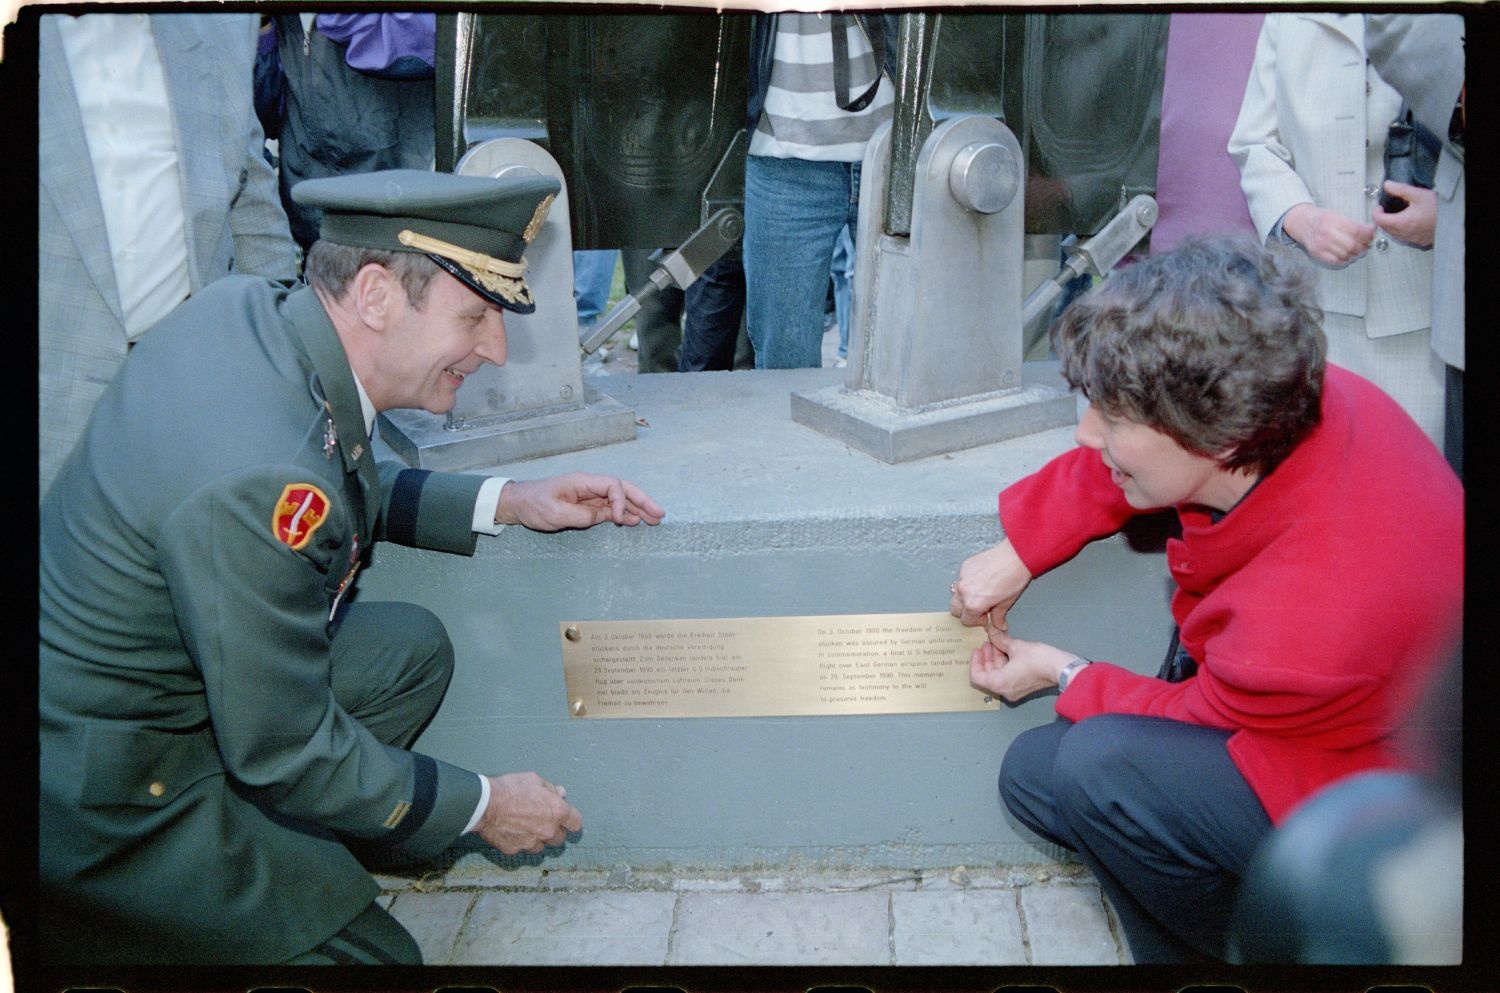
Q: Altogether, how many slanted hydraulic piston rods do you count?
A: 2